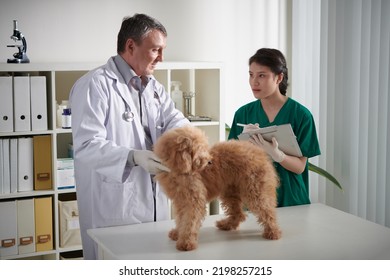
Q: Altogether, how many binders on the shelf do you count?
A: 11